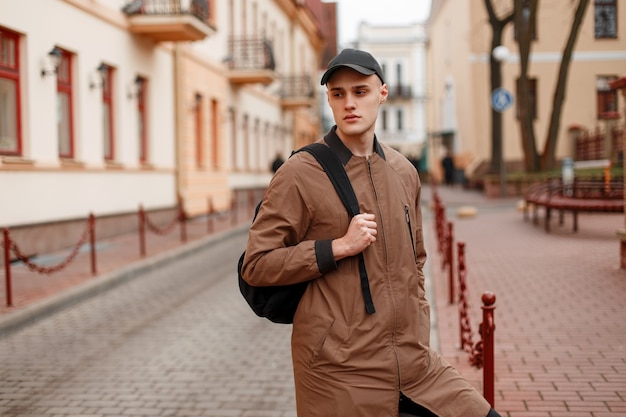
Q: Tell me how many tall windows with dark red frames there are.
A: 4